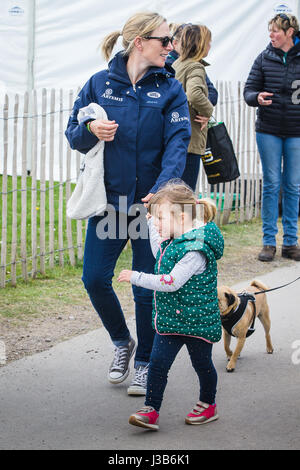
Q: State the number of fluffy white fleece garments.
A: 1